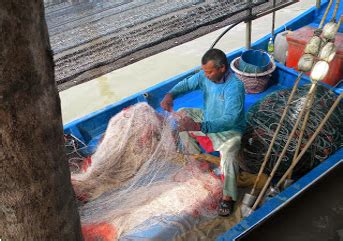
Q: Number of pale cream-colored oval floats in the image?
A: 5